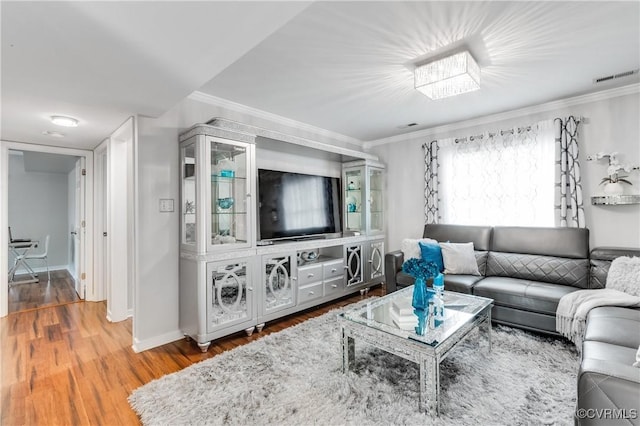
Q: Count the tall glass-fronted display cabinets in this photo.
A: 2